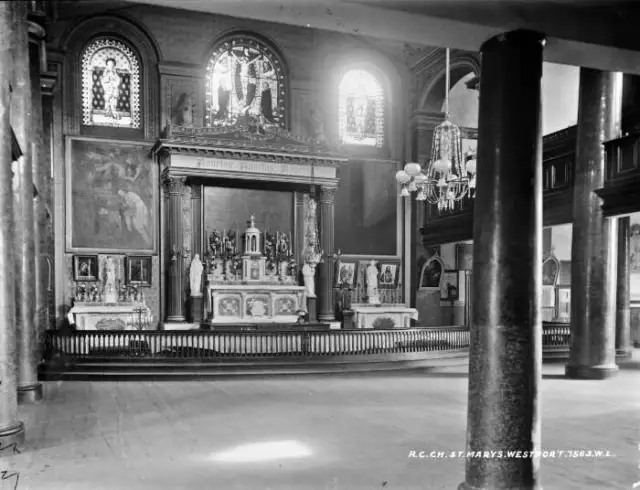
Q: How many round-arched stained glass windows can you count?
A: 3